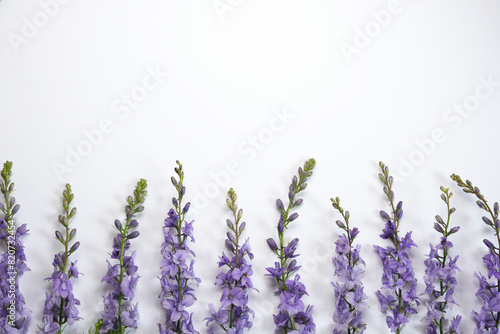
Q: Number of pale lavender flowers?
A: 10